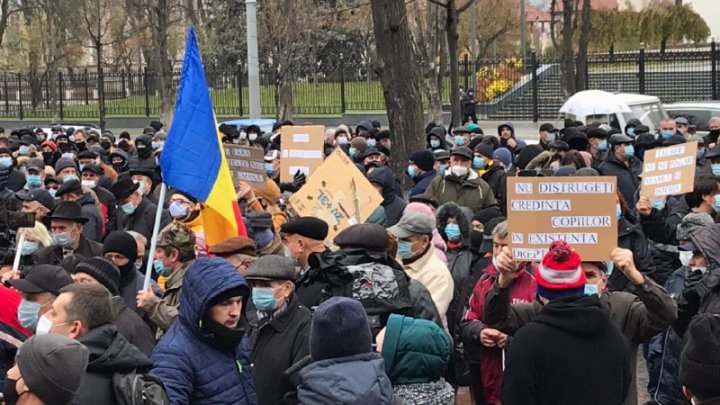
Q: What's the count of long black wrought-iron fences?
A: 1